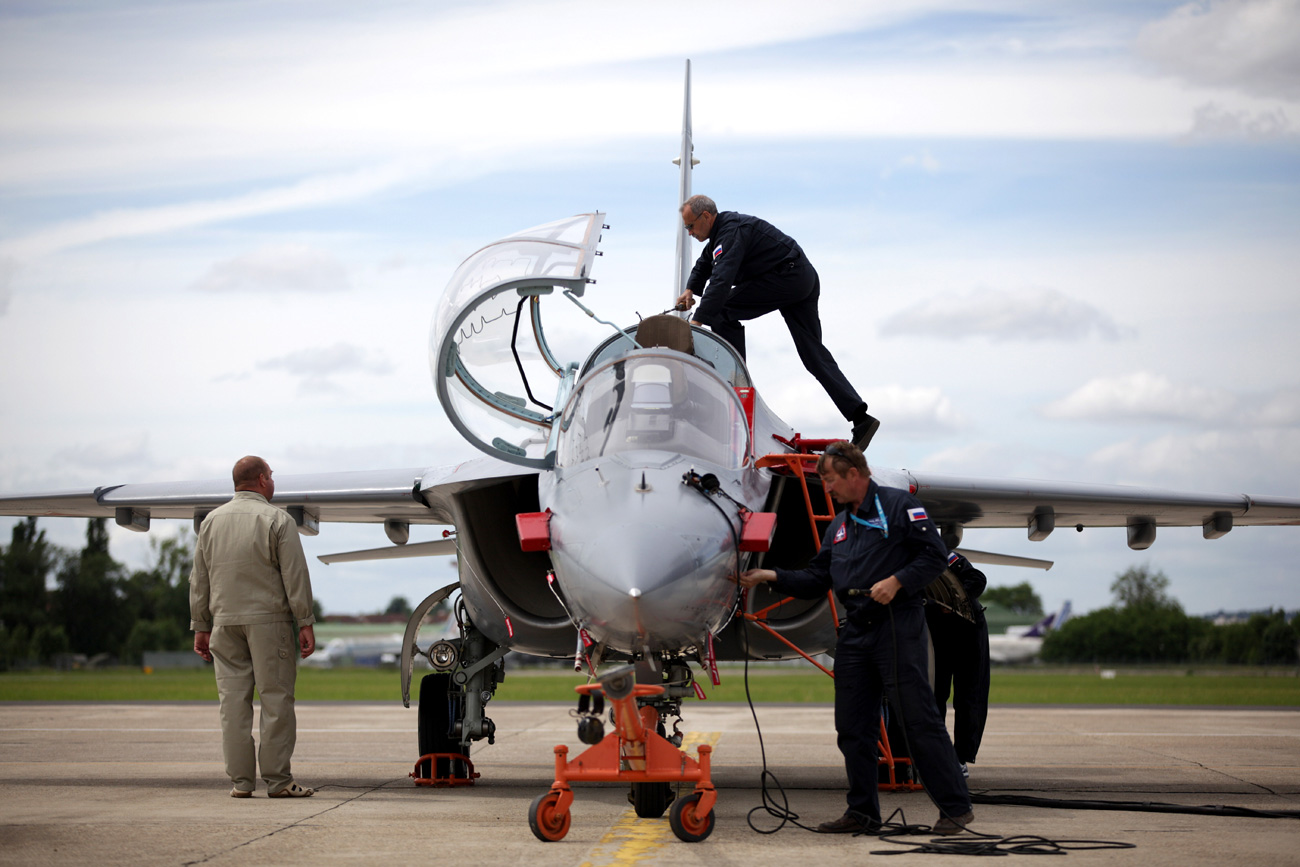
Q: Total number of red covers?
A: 2